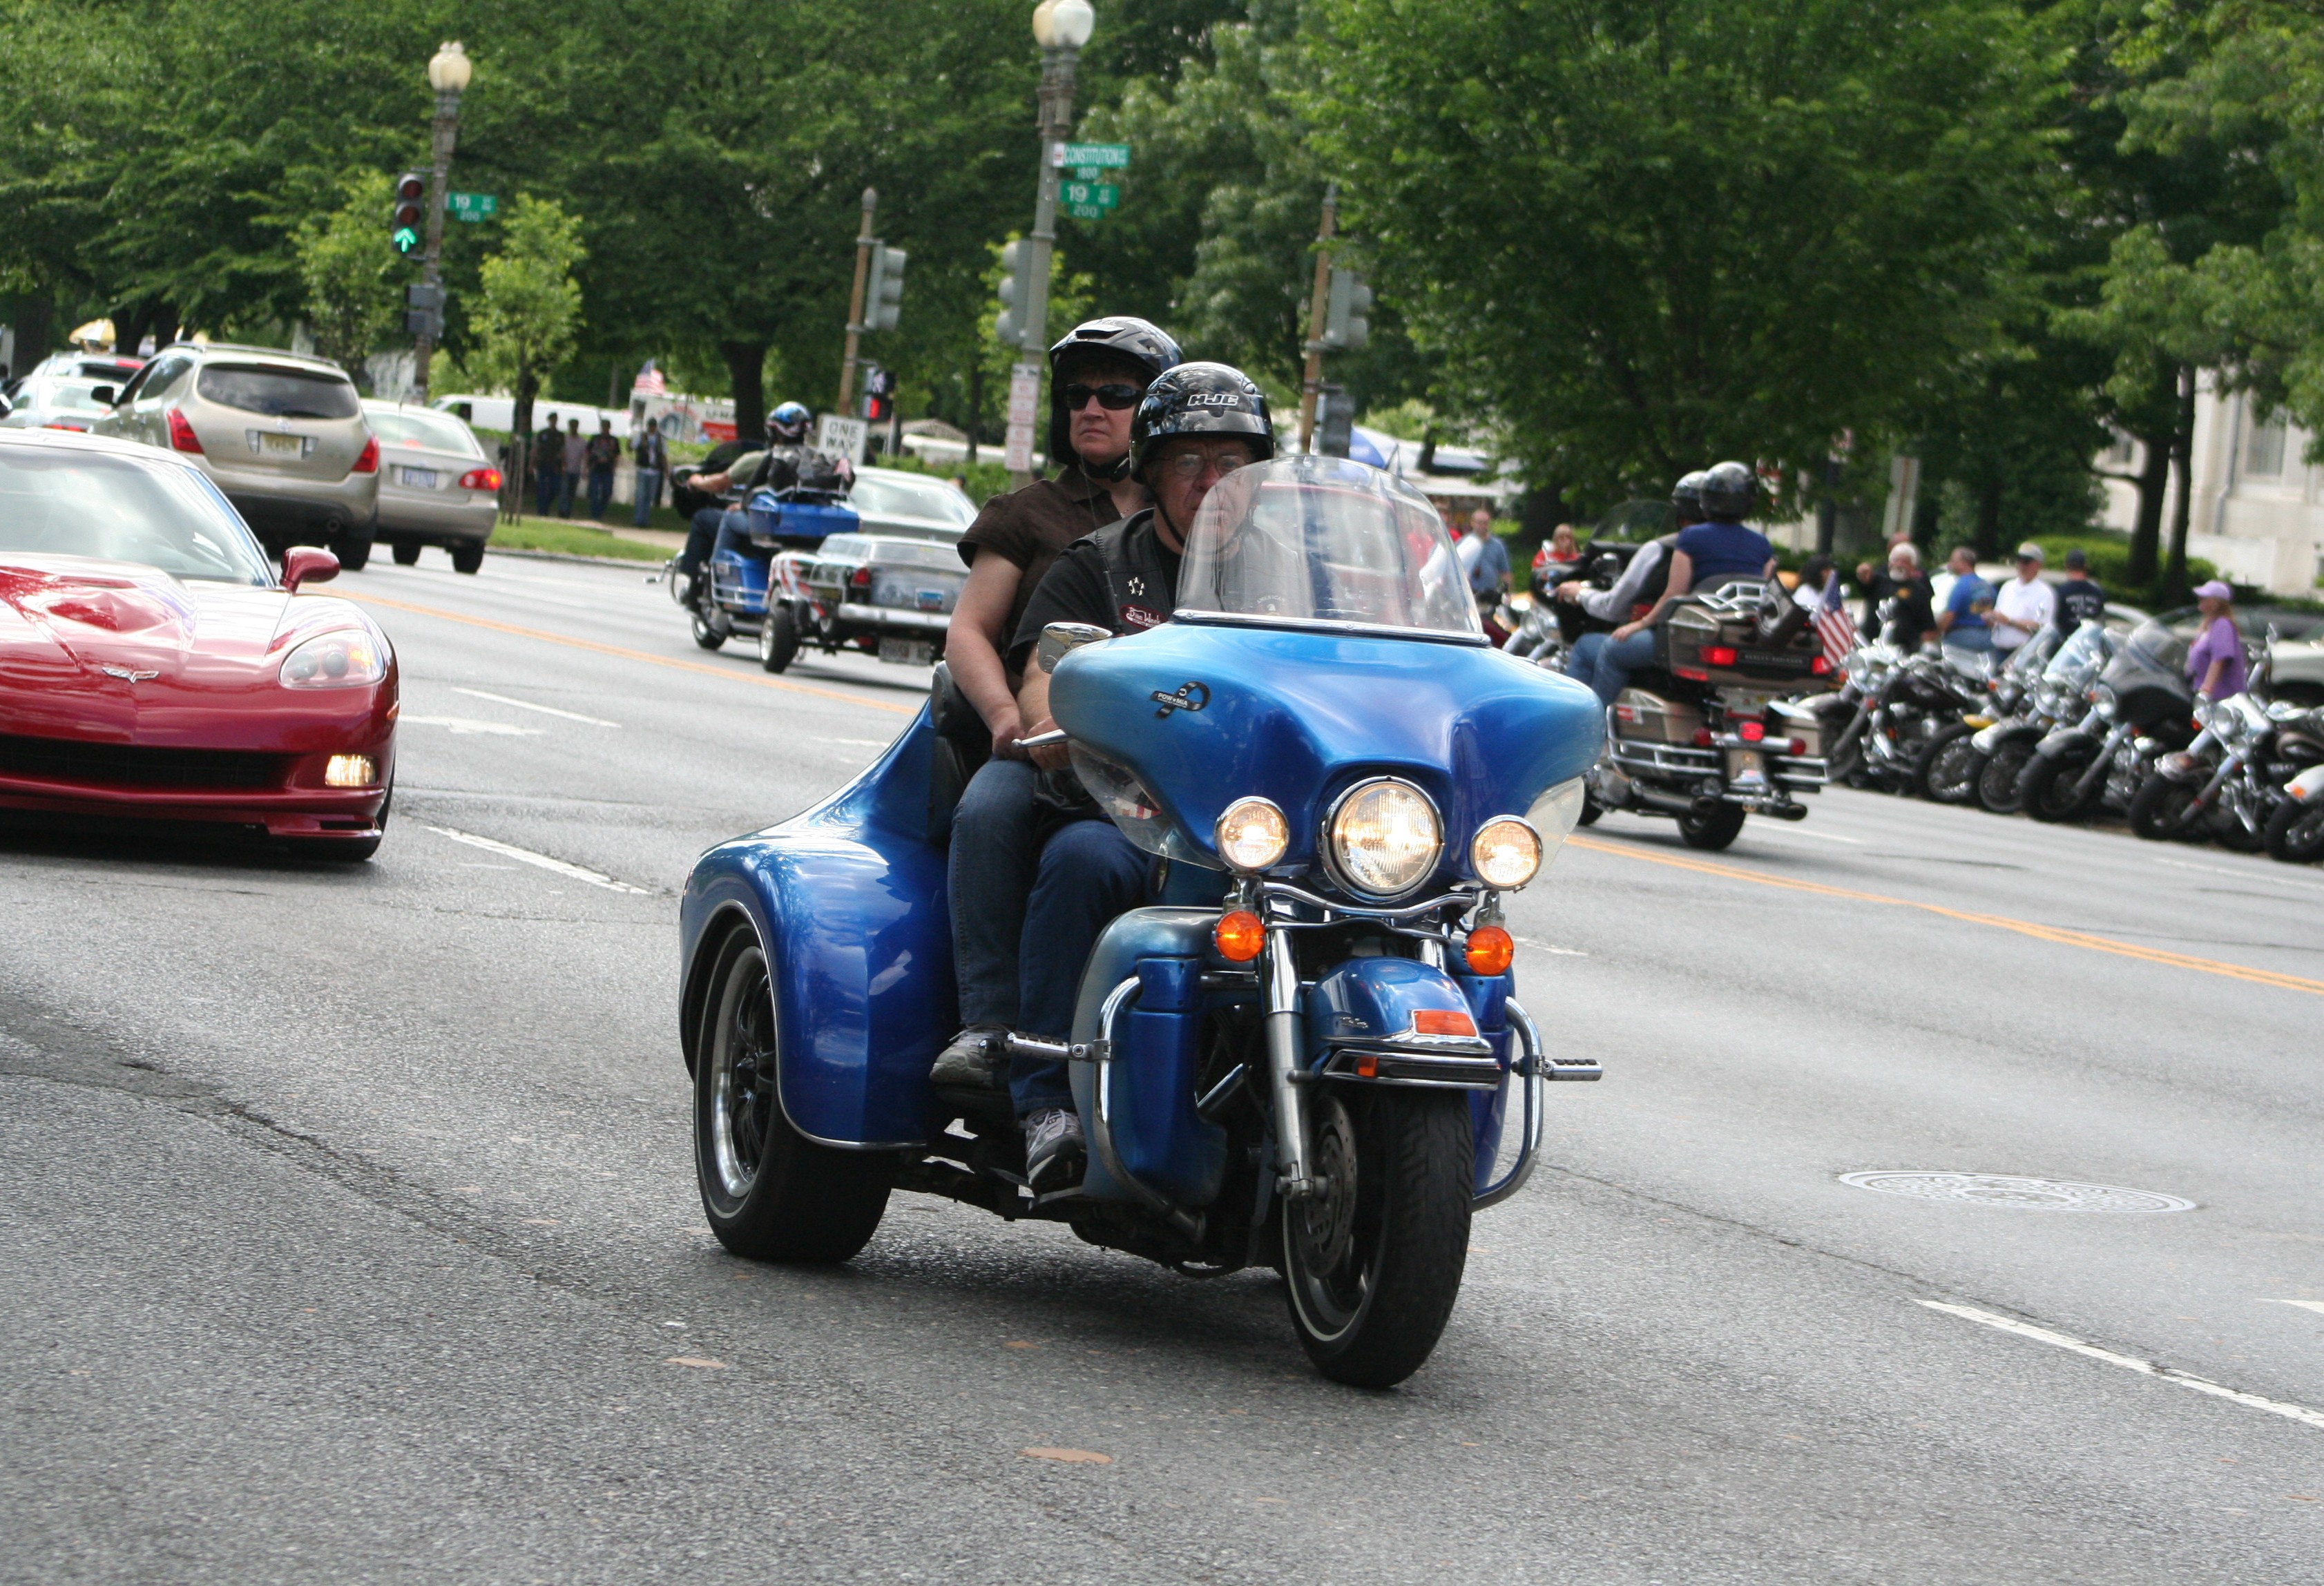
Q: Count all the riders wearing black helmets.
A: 4